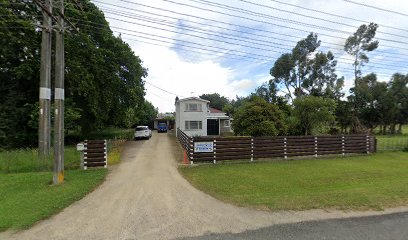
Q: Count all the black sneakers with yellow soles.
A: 0